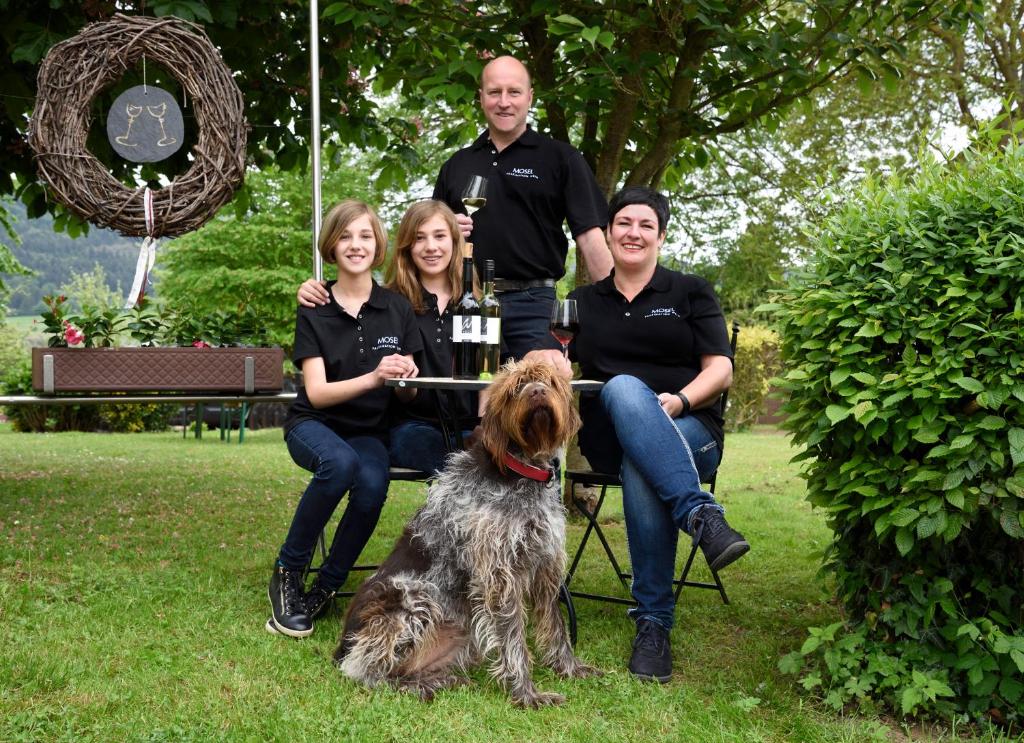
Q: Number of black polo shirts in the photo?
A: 4